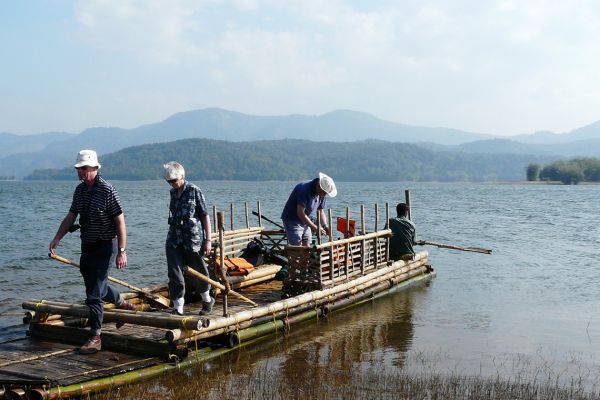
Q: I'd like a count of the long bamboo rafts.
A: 1